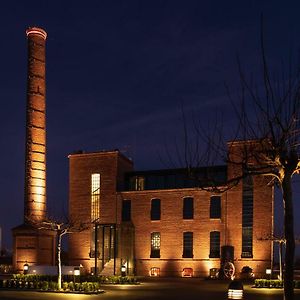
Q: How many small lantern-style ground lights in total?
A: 5